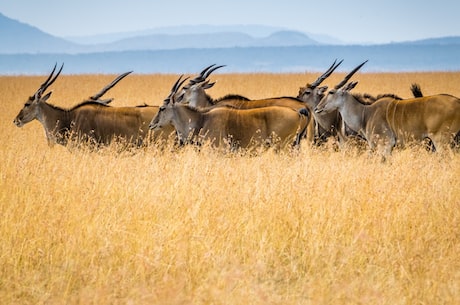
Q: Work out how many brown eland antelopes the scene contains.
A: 6